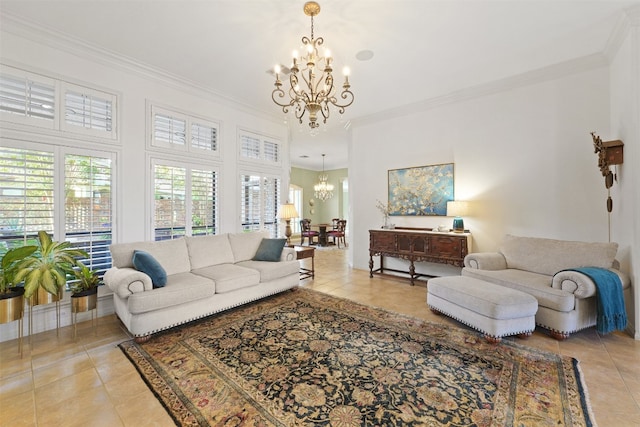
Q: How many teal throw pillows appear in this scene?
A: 2